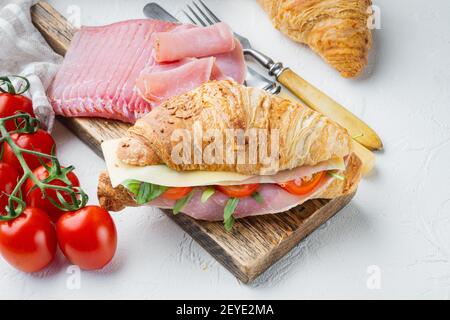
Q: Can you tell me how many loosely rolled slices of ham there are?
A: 2